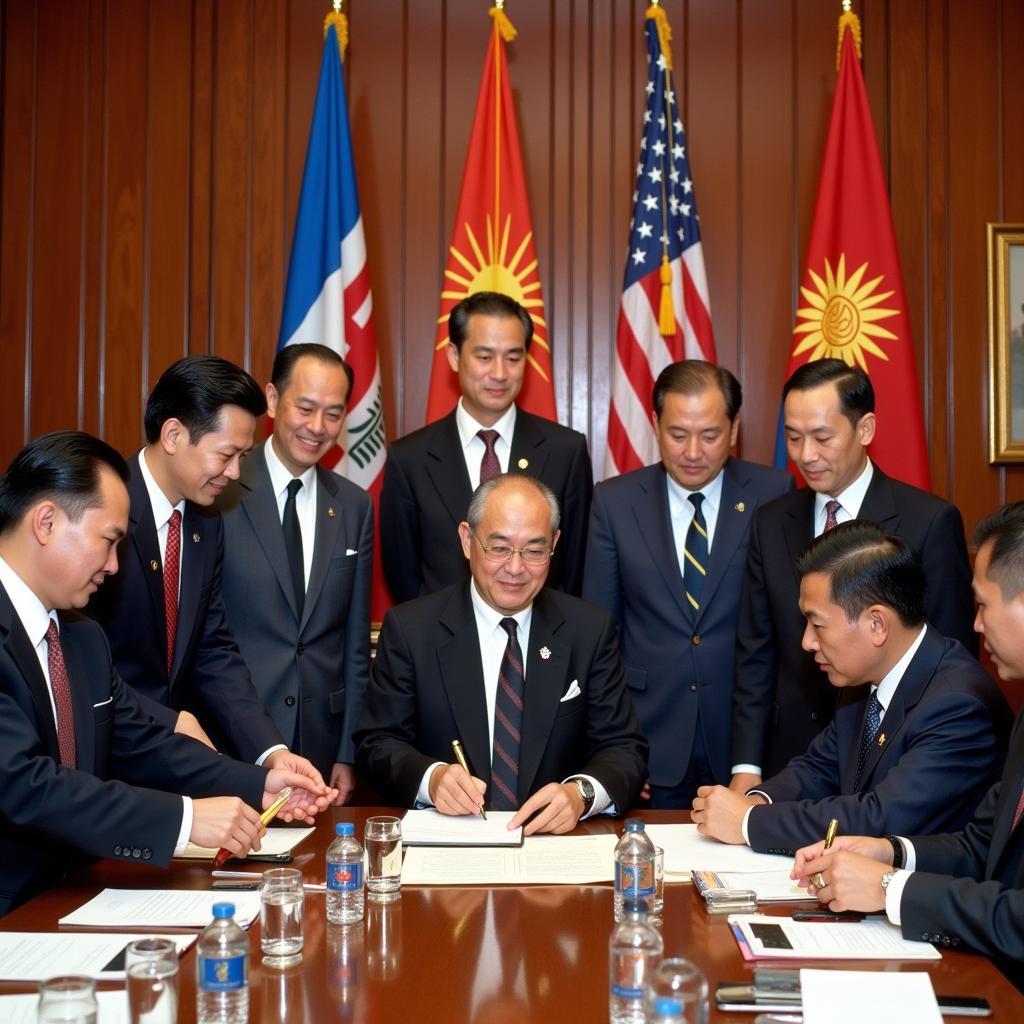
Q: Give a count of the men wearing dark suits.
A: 9